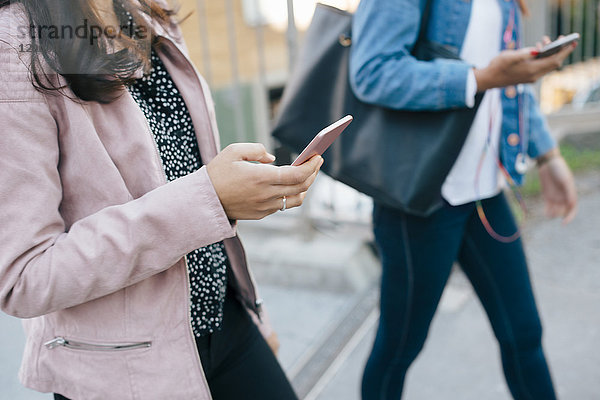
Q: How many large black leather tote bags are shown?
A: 1